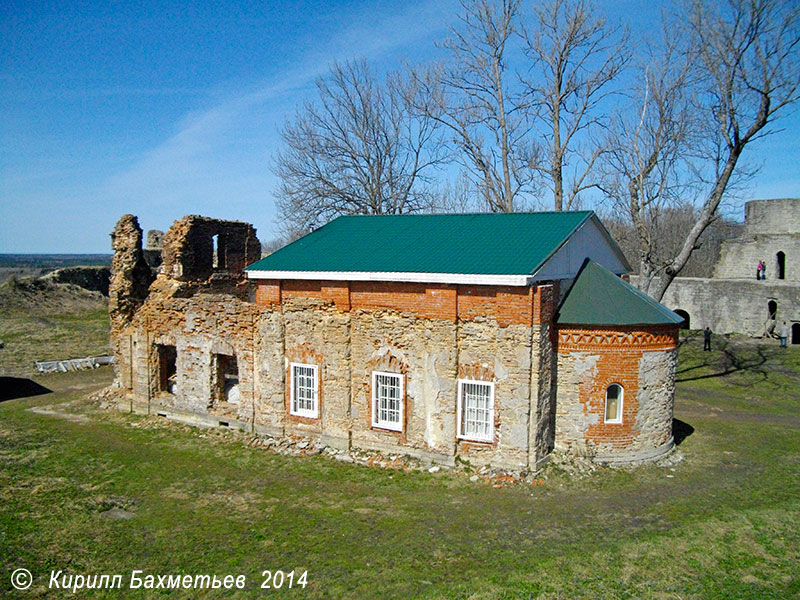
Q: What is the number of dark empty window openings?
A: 2